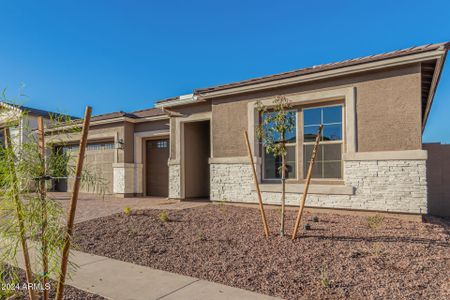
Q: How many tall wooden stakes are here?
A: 5